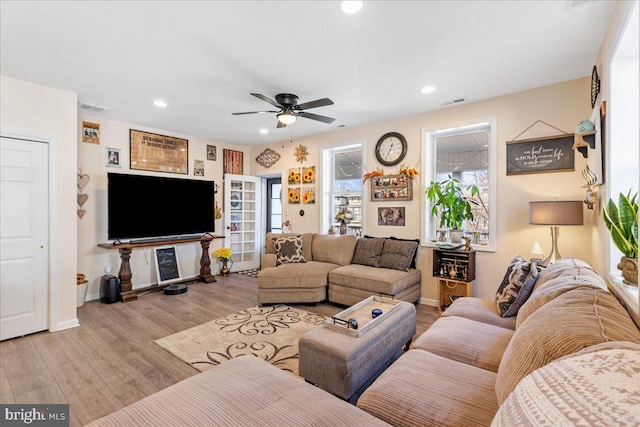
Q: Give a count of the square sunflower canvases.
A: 4